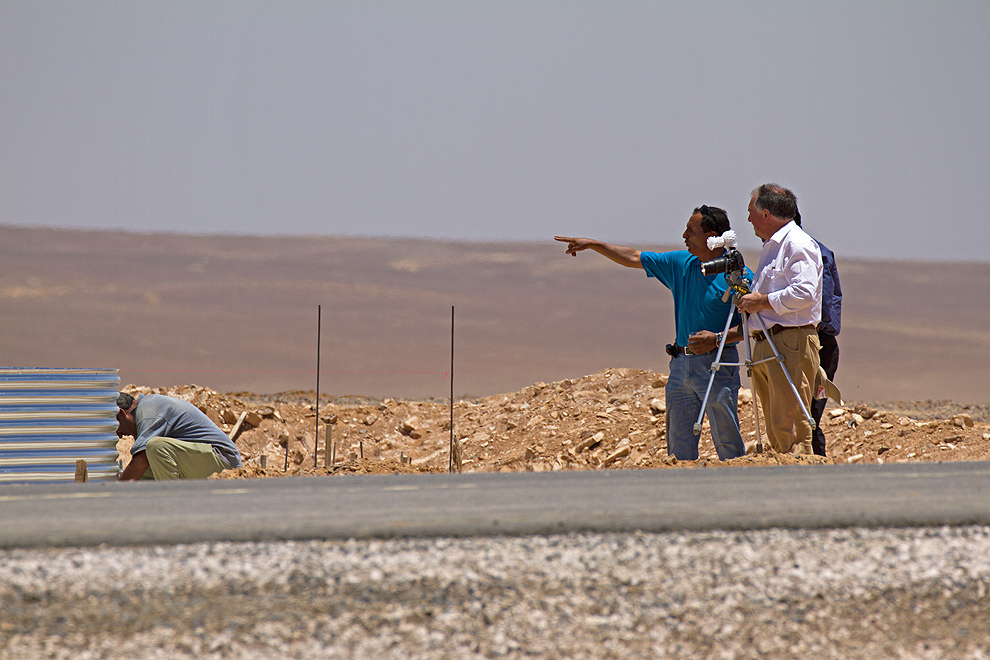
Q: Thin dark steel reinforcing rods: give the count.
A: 2